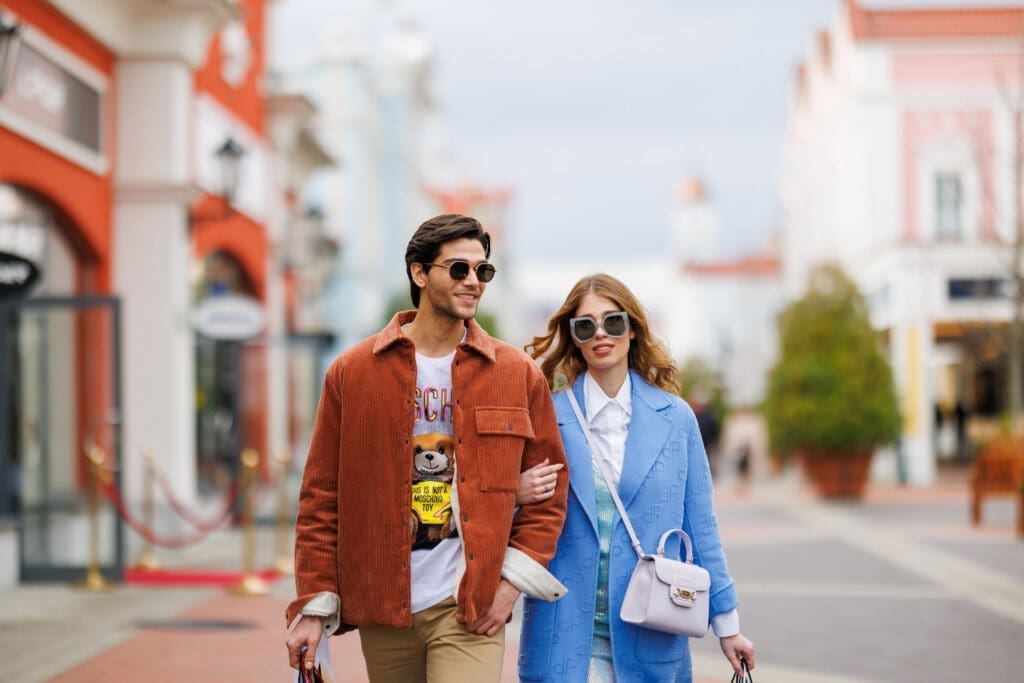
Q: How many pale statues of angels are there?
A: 0